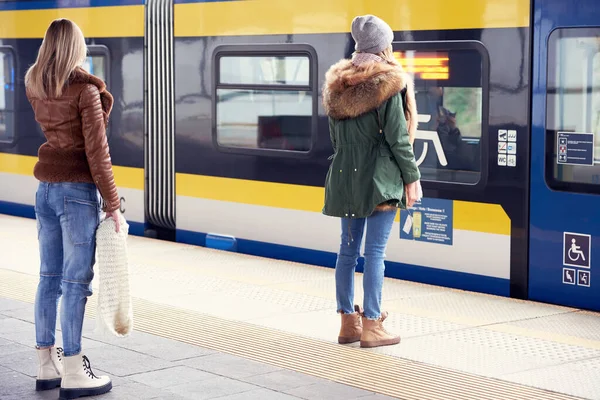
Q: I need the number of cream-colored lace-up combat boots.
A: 2